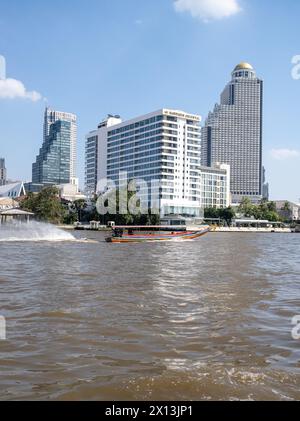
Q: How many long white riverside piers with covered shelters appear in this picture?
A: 1